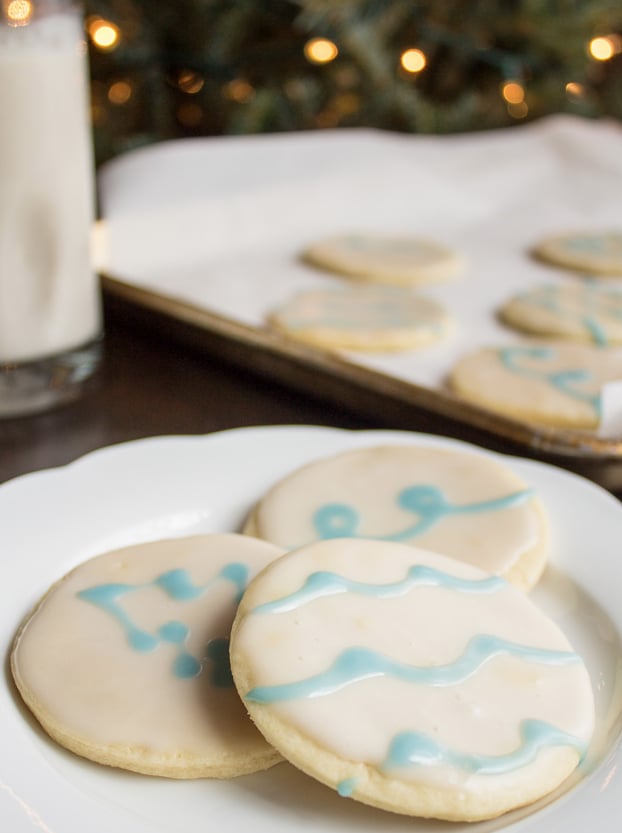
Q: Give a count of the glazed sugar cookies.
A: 8